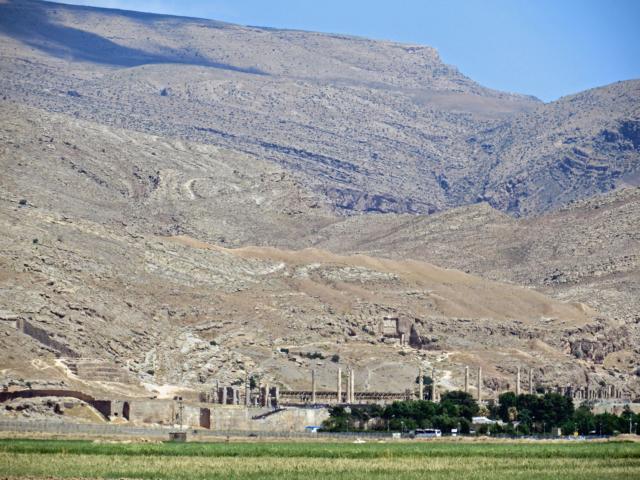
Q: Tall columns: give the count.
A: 10